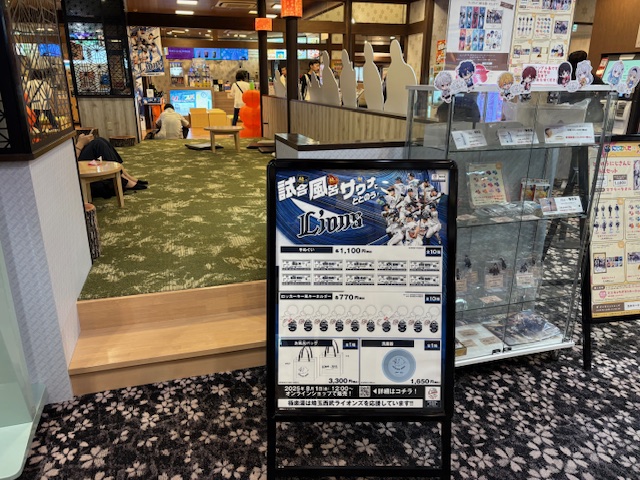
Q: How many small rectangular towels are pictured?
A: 10